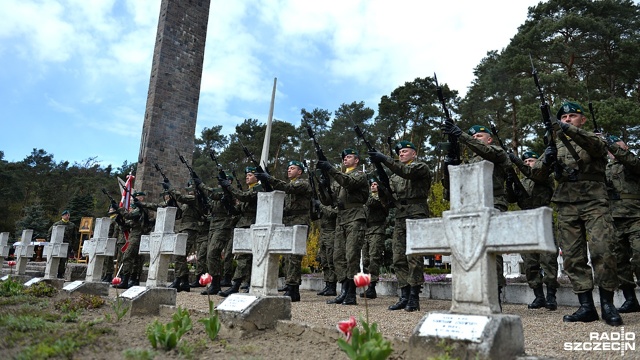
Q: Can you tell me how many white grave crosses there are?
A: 7